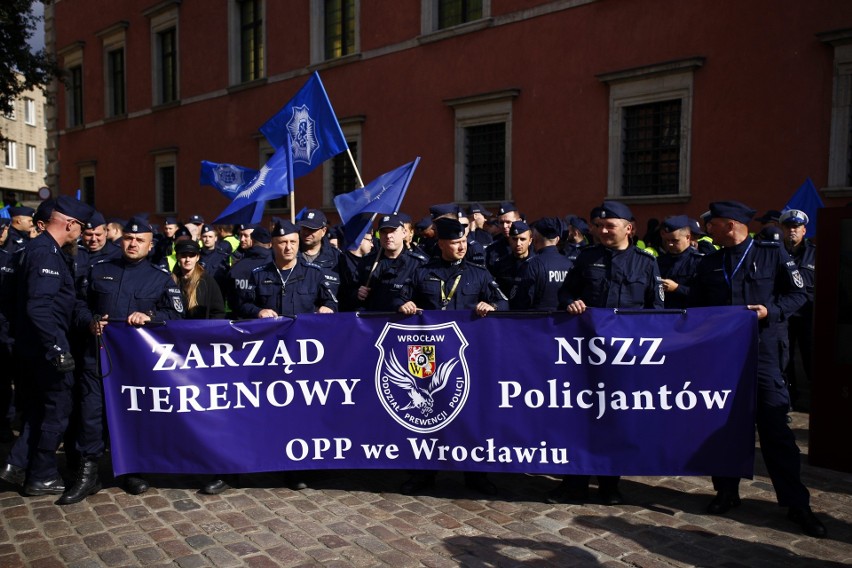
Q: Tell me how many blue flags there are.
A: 5